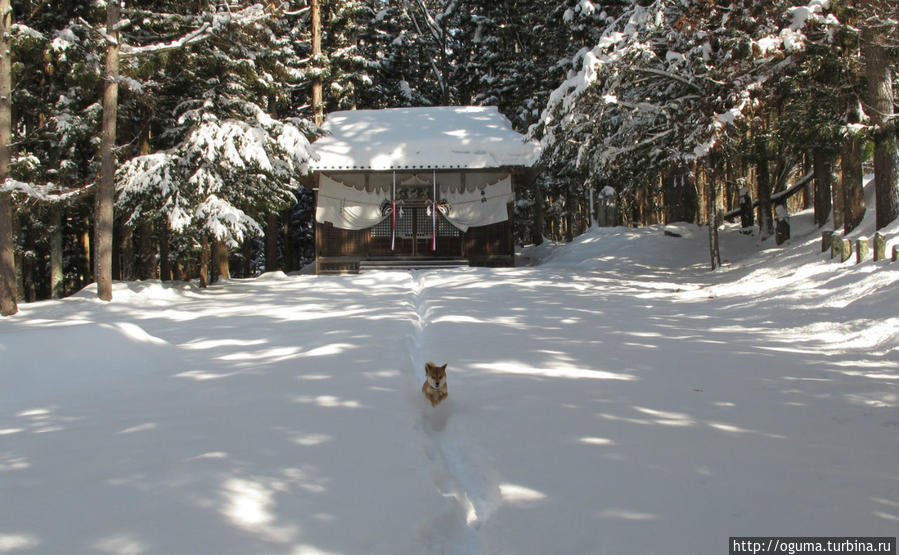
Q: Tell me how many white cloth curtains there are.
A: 2